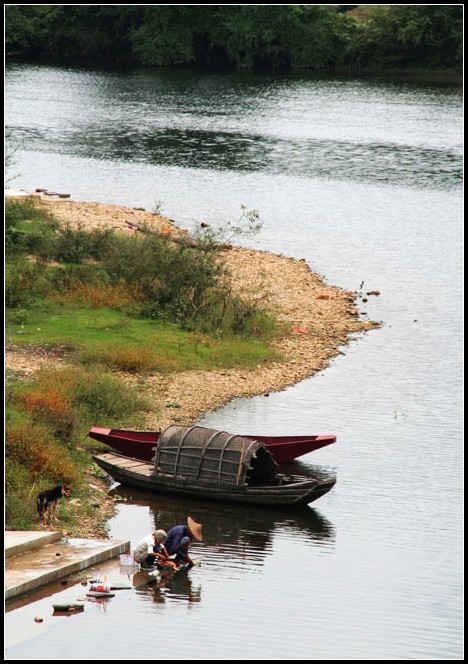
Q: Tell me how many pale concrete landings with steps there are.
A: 1